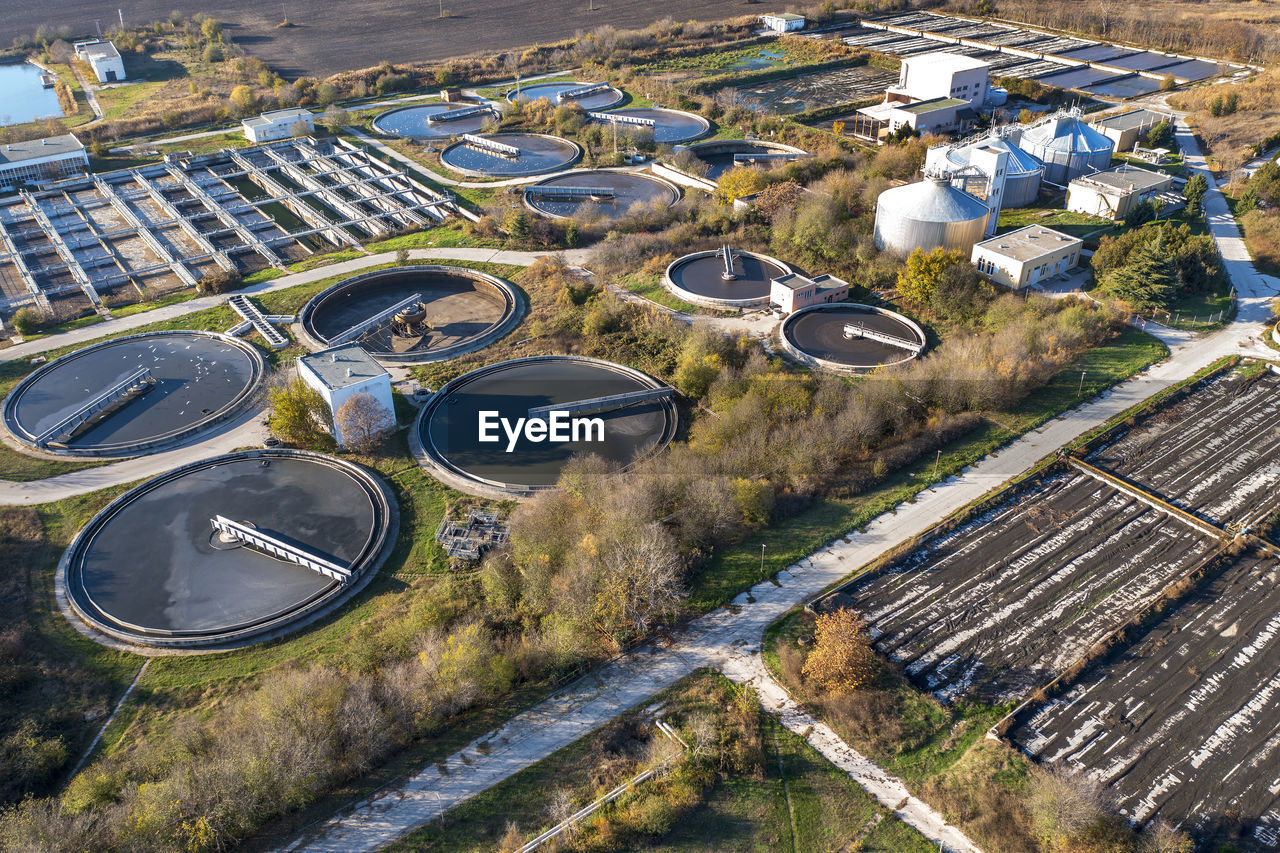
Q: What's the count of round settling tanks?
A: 12